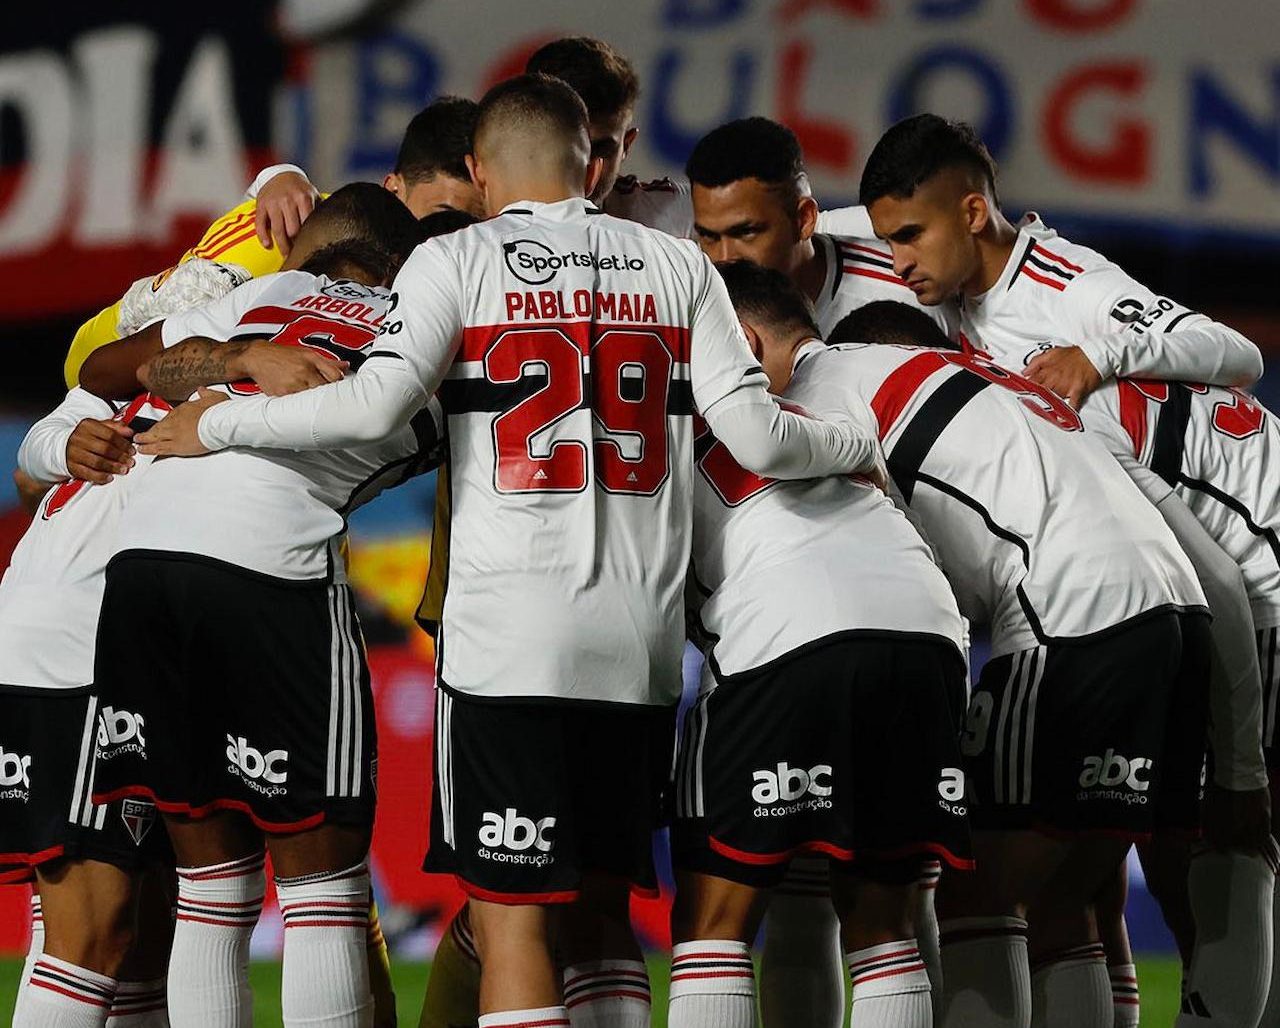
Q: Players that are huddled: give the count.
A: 11